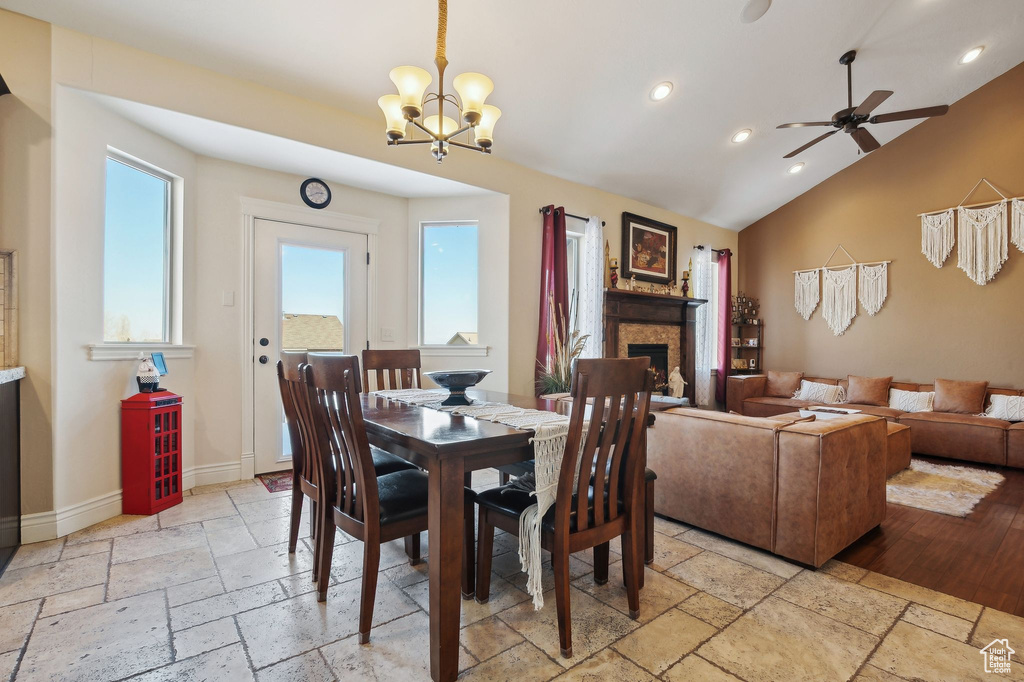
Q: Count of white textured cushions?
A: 3